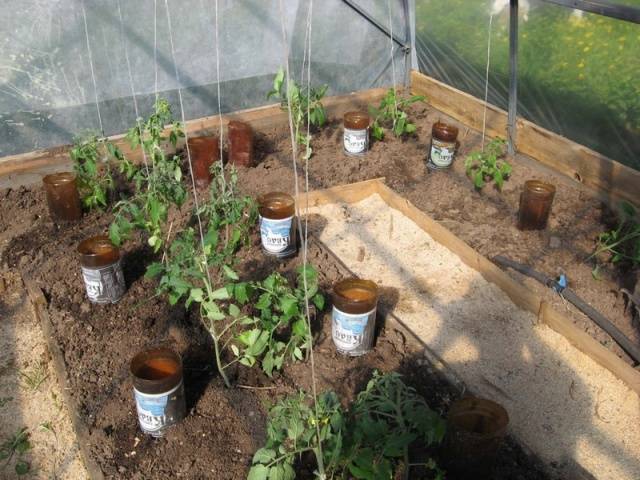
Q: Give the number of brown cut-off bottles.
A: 11